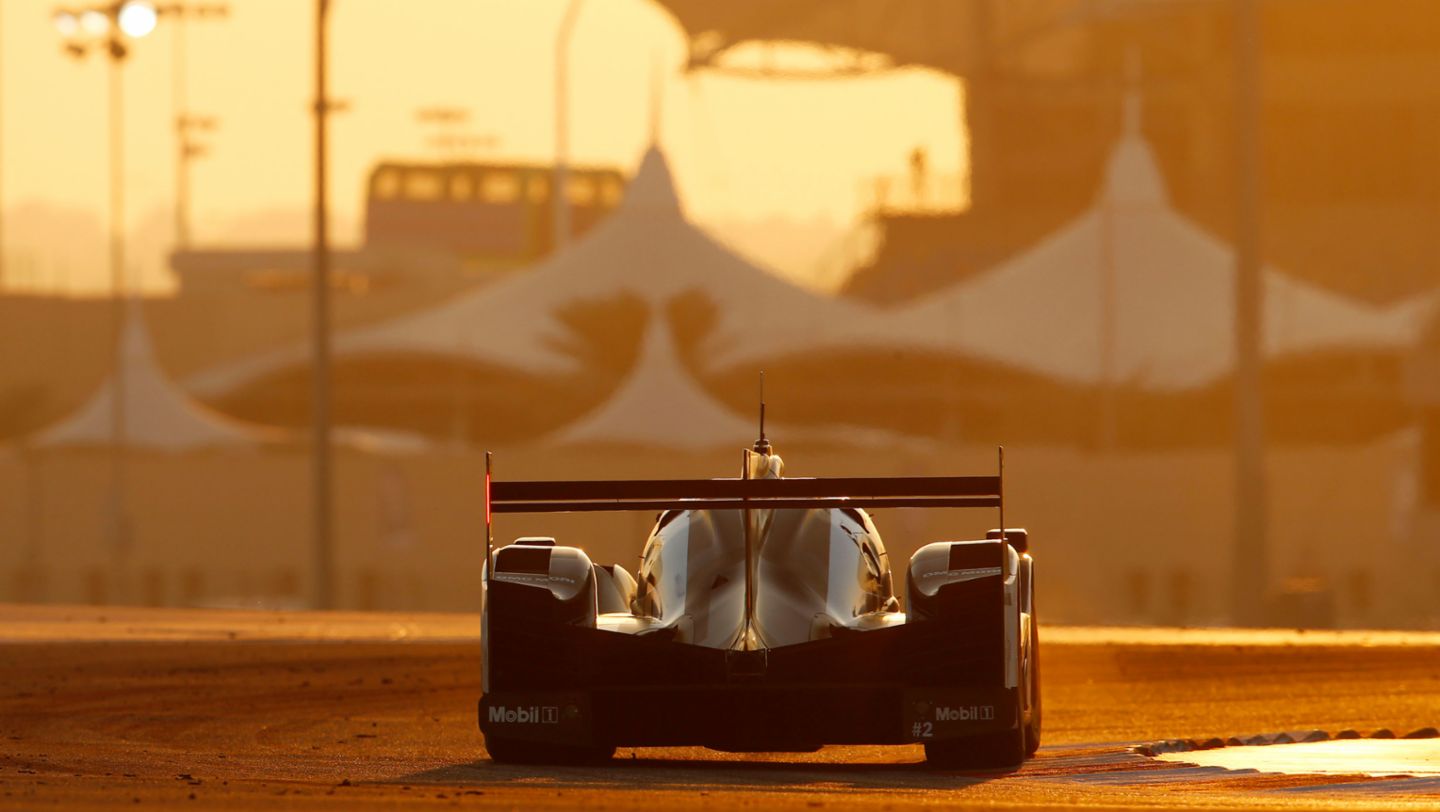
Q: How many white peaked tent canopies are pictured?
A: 4